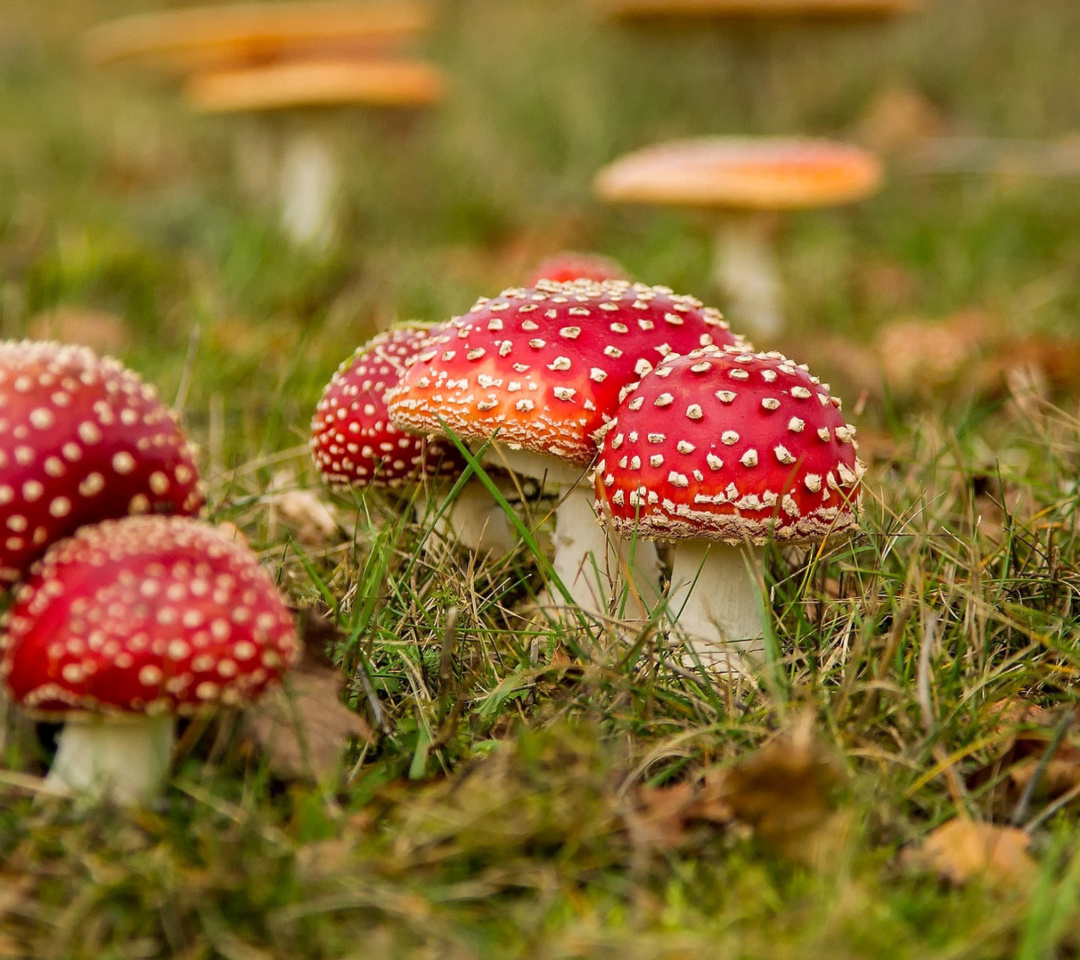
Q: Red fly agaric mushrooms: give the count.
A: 6